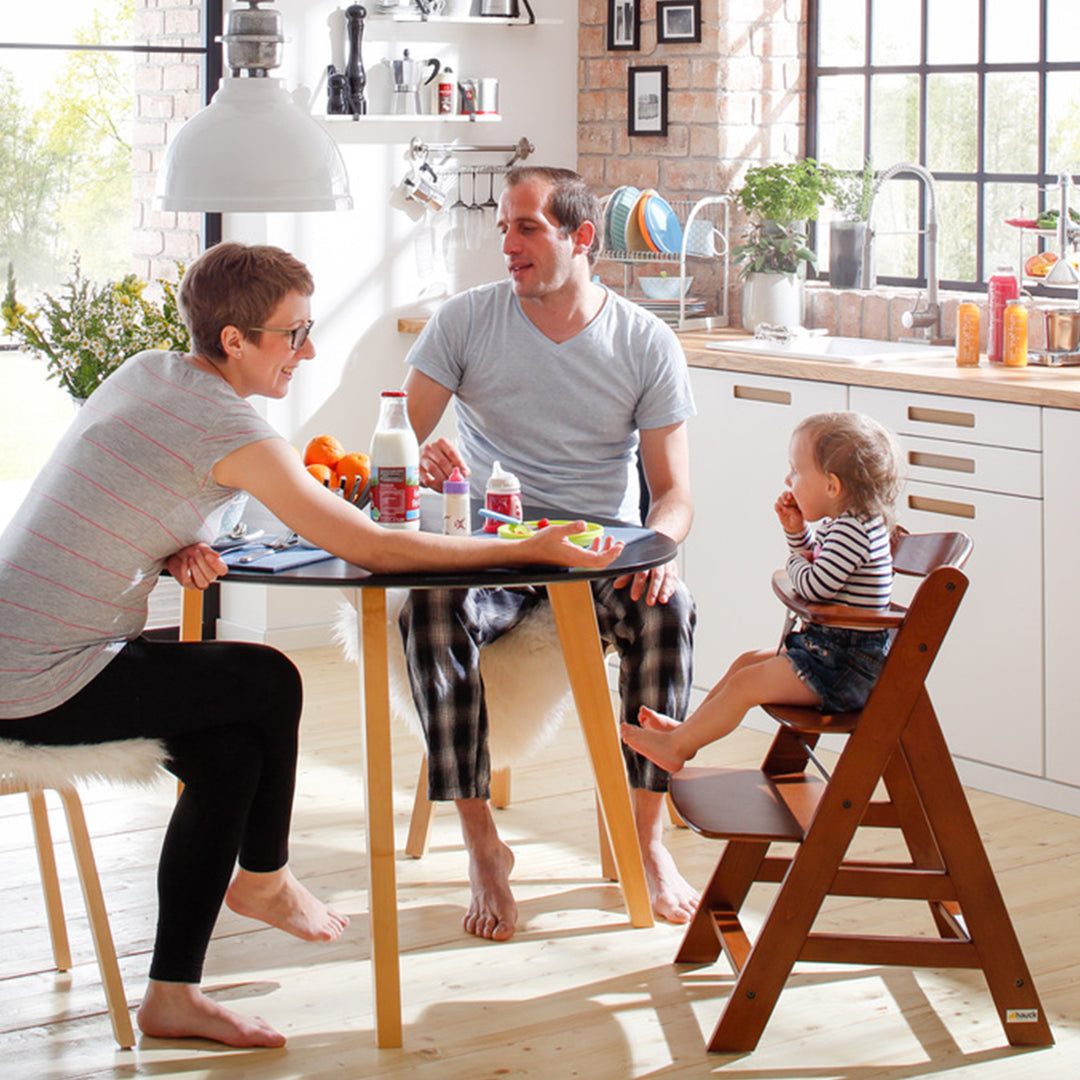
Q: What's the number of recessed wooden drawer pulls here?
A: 4